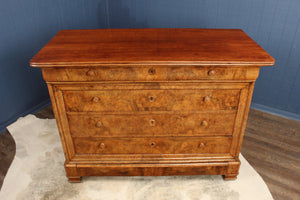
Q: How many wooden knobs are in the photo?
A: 8